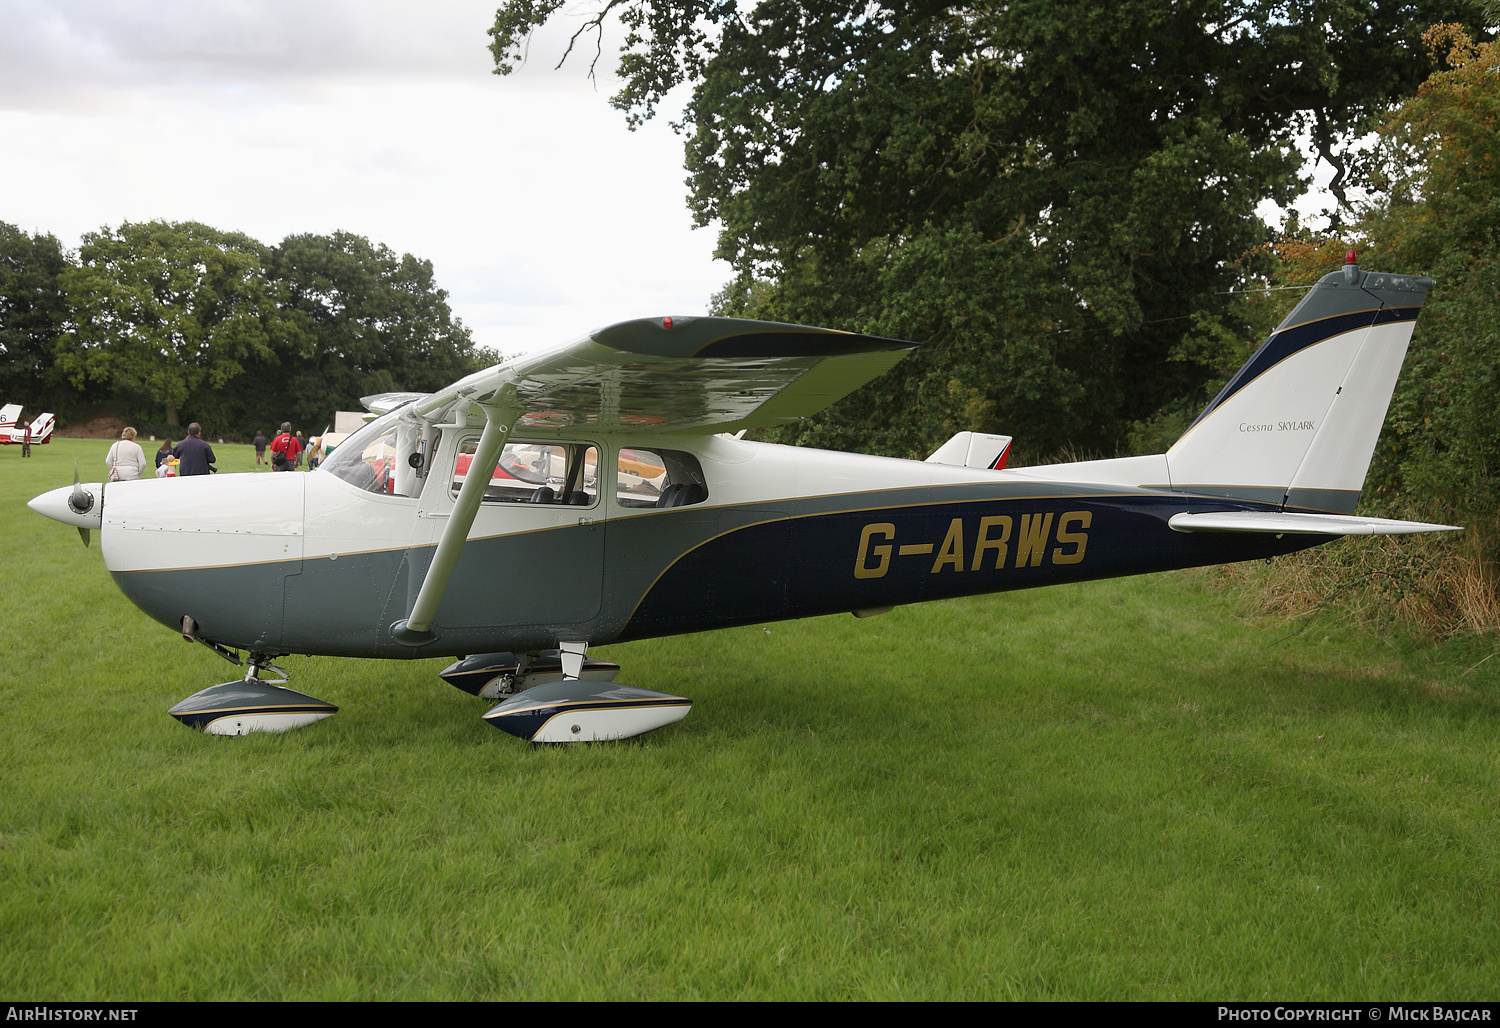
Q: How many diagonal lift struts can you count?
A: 1